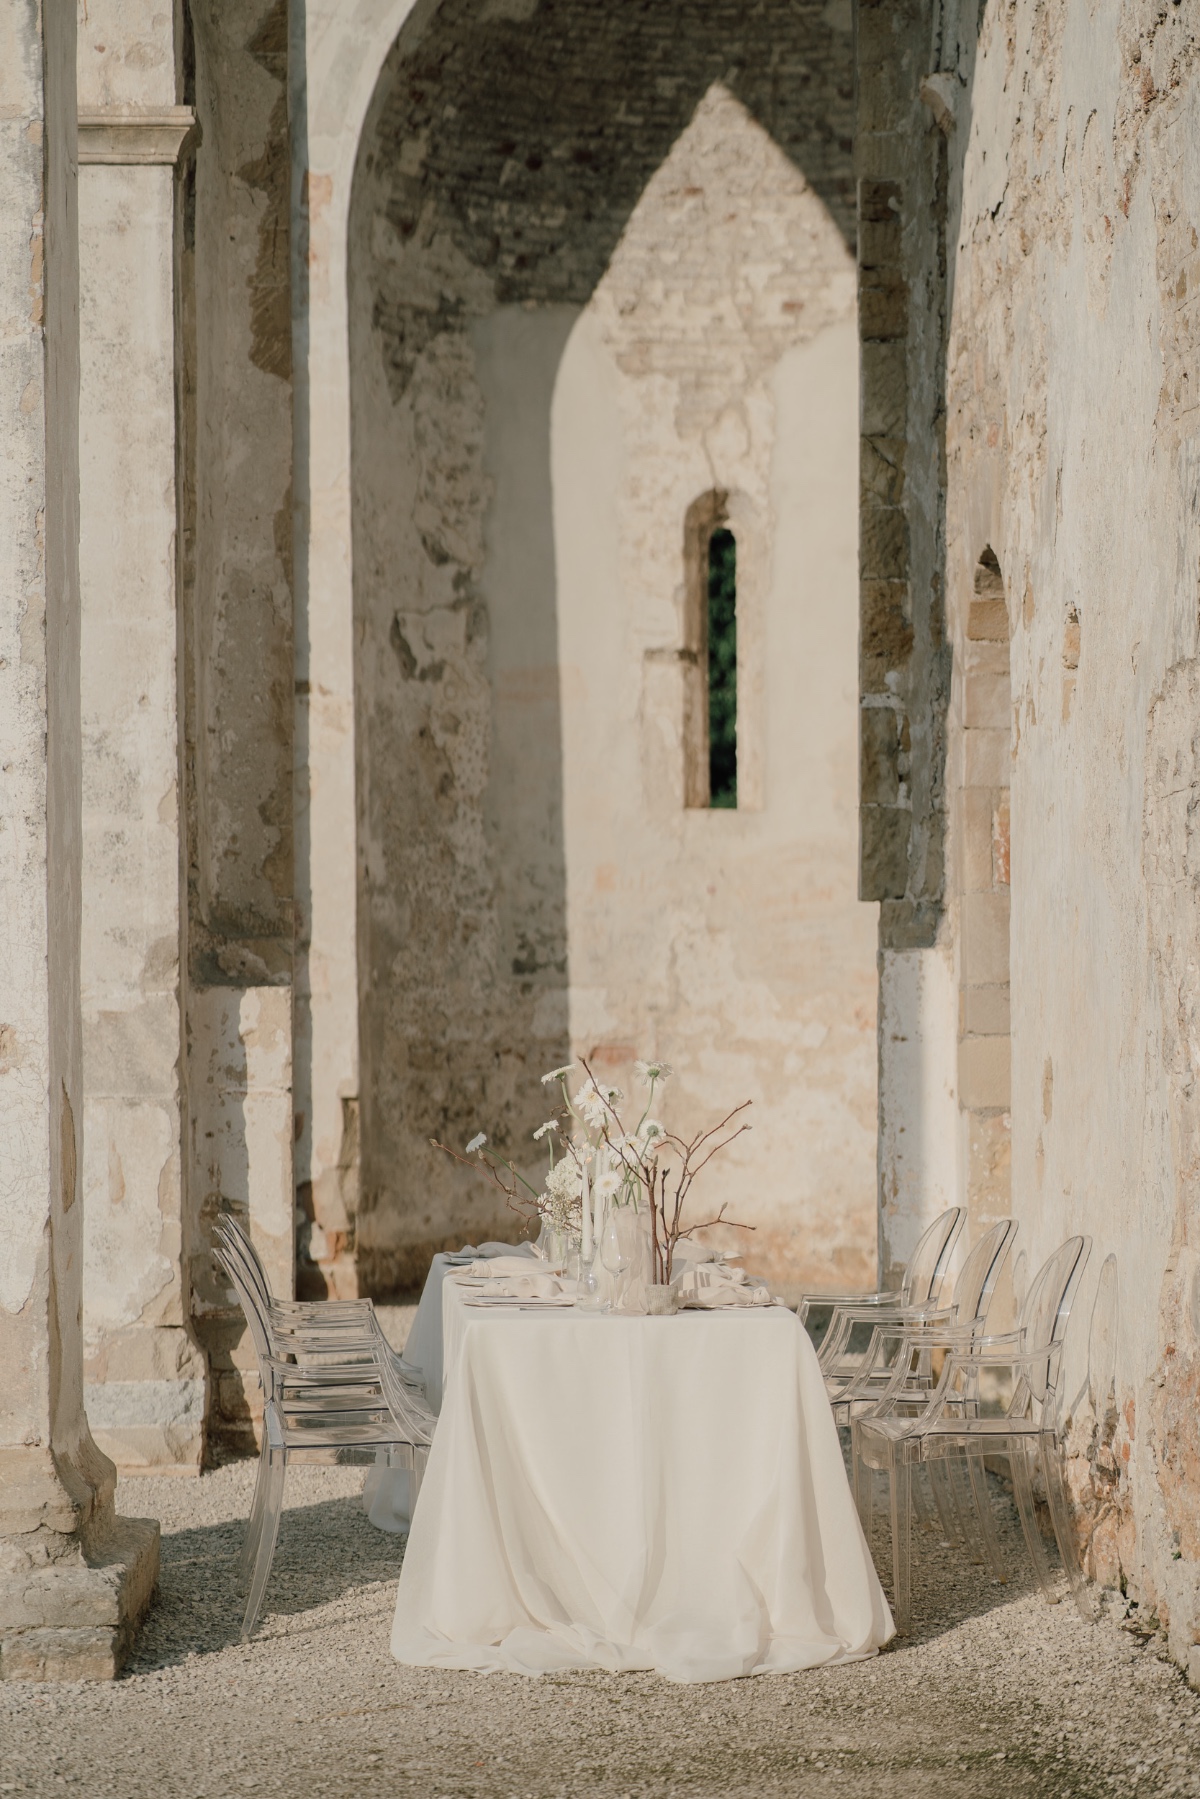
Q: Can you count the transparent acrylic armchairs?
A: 6